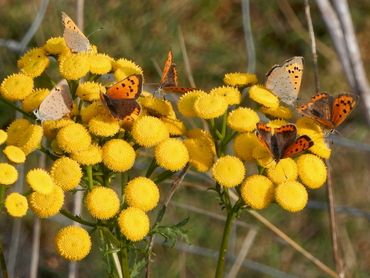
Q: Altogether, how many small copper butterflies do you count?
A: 7